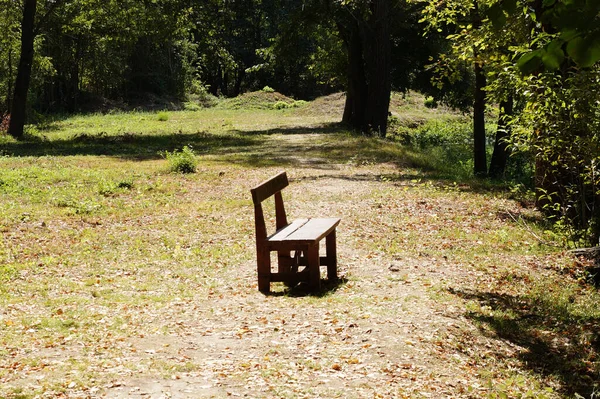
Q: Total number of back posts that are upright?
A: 2